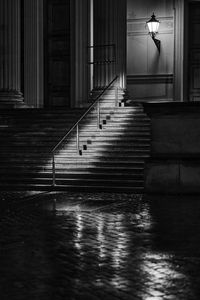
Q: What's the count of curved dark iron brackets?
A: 1